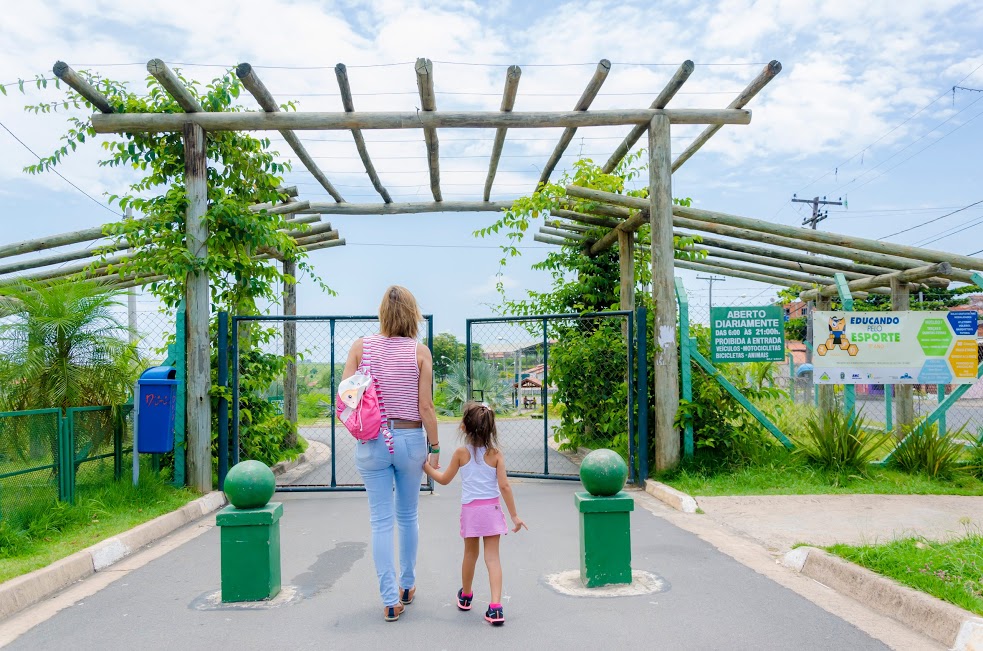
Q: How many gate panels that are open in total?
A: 1